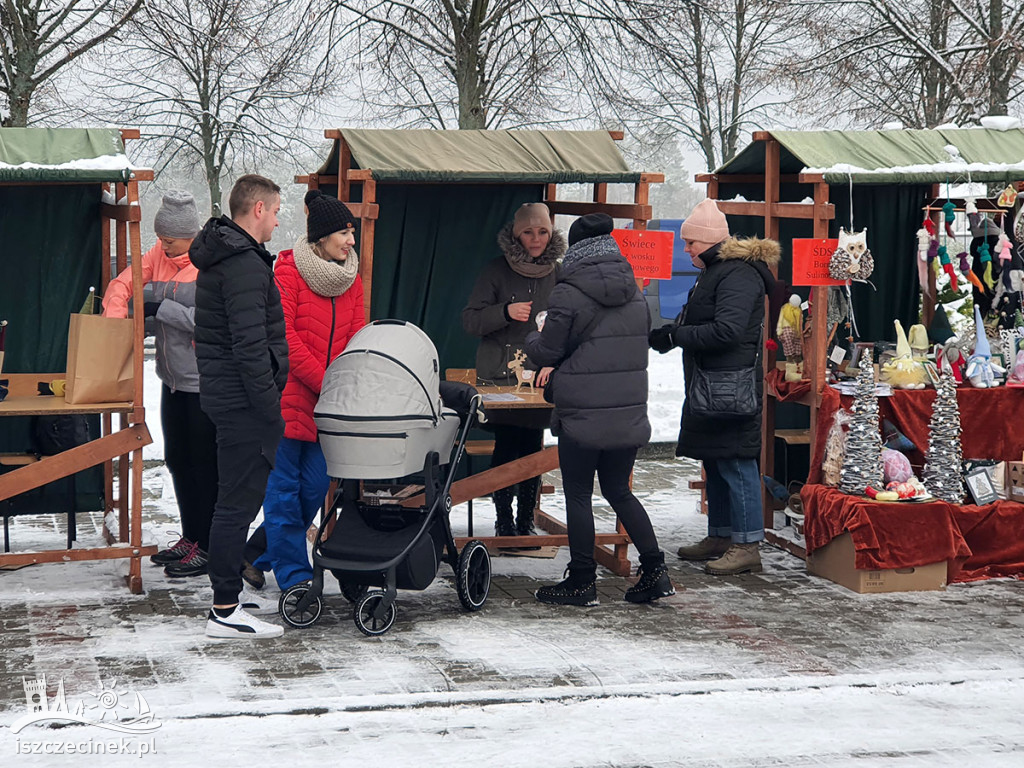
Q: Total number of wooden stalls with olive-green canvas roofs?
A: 3